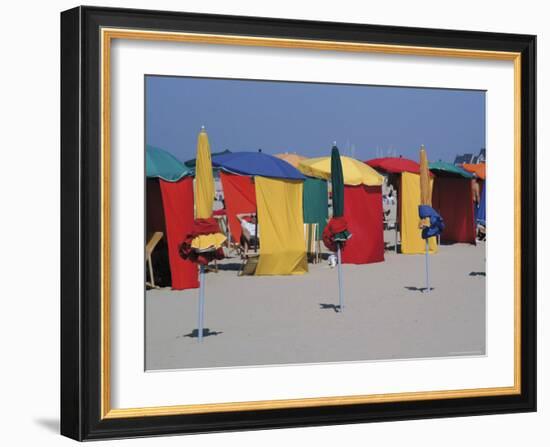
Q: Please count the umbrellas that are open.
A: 8